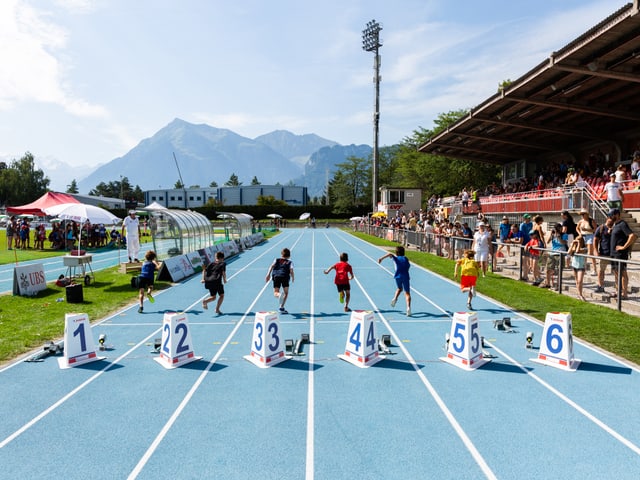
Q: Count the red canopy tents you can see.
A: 1